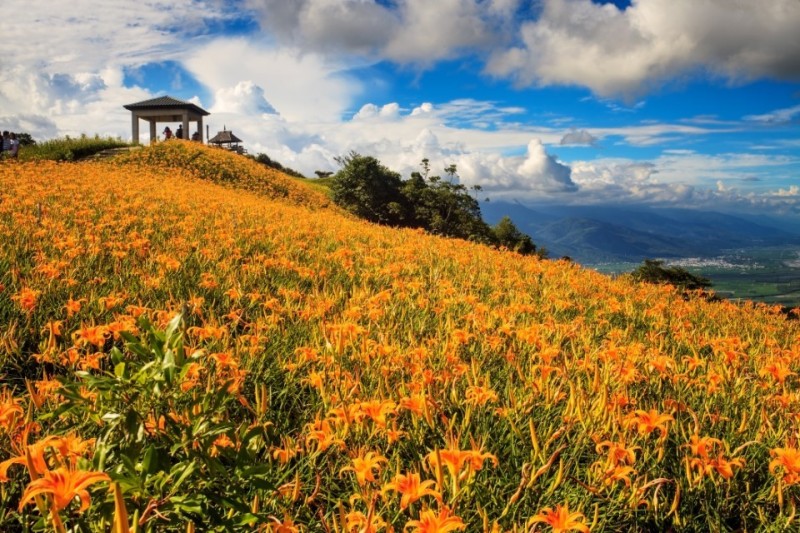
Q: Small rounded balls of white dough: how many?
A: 0